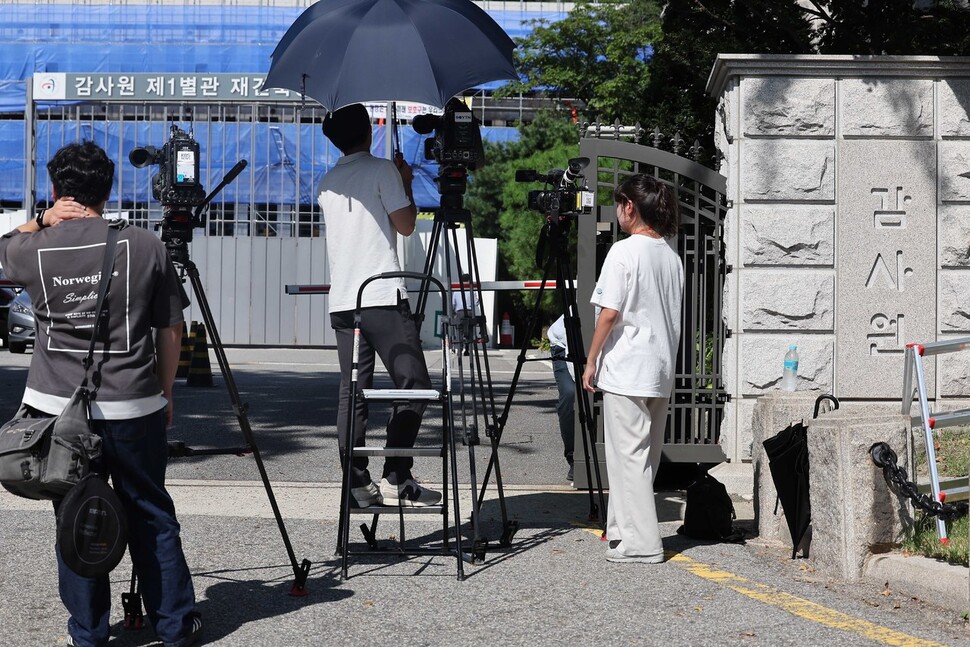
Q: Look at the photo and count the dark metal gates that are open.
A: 1